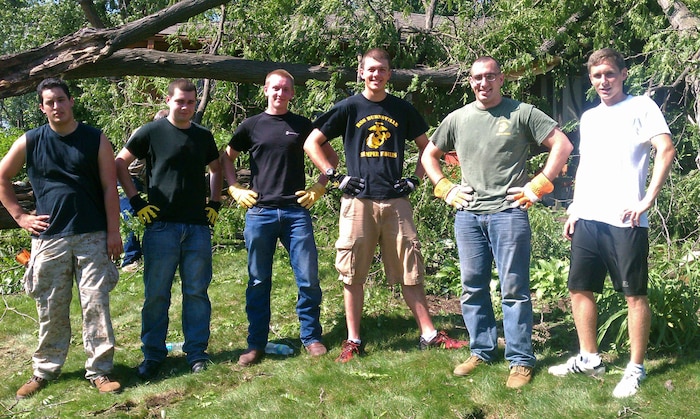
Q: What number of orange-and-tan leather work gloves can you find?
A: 2